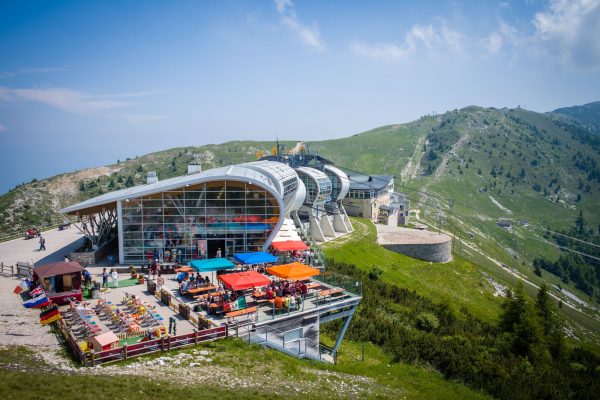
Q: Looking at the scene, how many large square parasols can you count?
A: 5